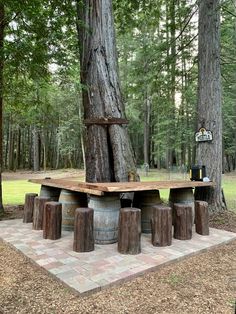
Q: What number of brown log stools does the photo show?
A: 8